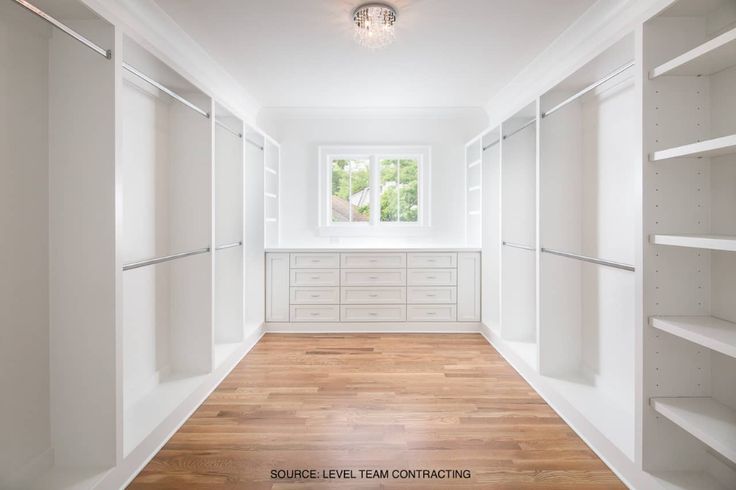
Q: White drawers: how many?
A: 12